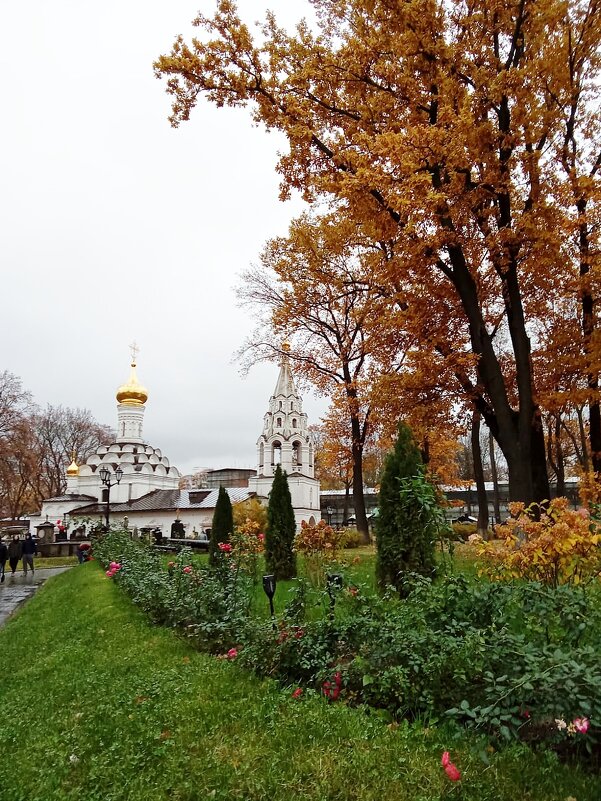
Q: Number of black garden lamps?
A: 2